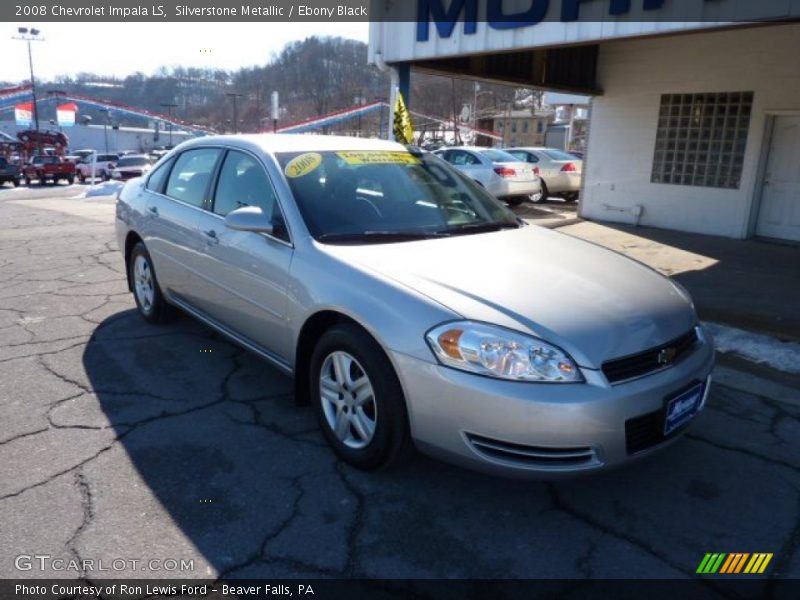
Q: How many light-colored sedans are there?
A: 3